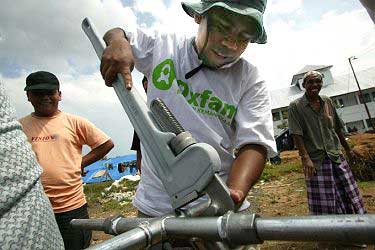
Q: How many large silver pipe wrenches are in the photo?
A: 1